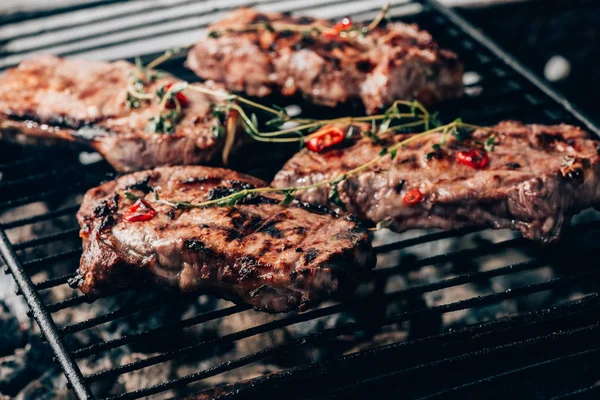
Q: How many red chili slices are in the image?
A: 6